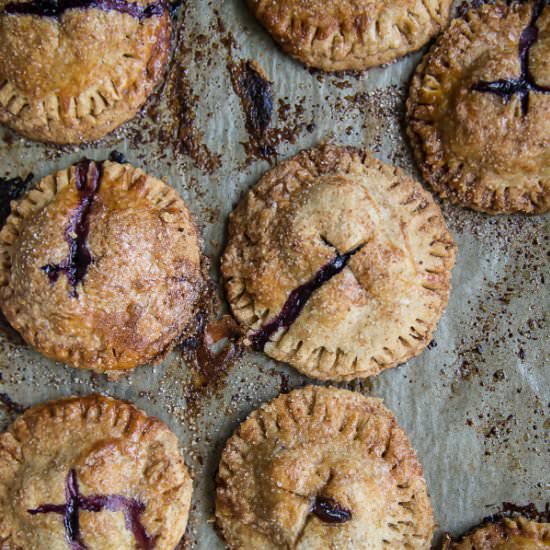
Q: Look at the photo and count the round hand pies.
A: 8